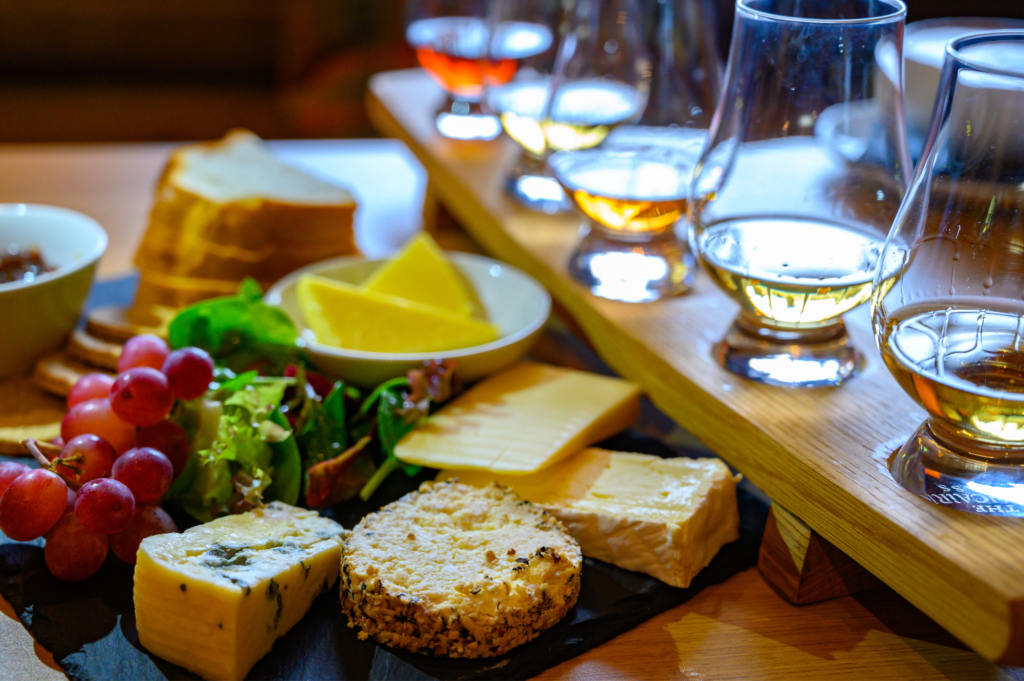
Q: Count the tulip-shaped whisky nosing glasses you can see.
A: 5